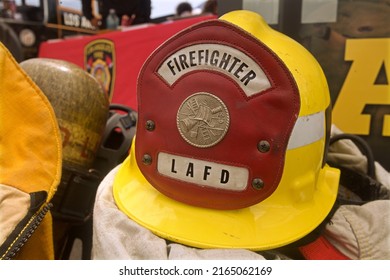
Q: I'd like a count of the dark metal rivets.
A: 4